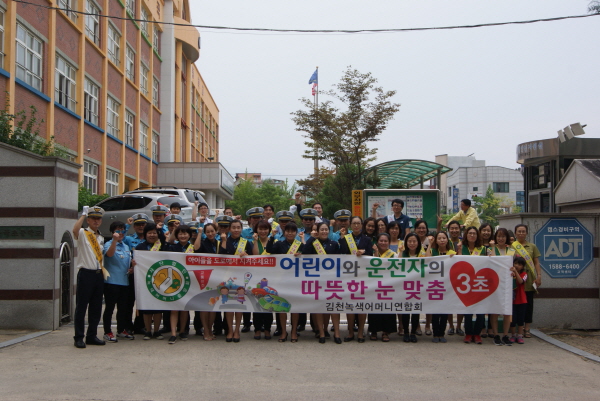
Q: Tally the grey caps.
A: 9